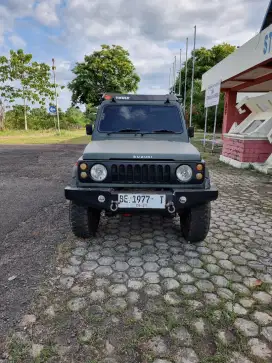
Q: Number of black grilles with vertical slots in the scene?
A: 1